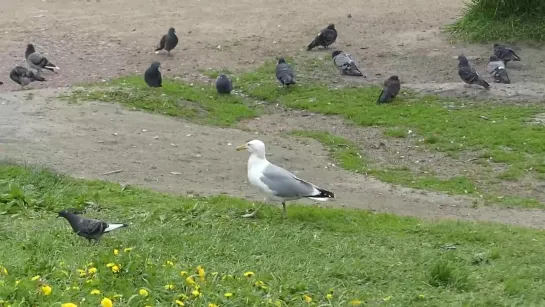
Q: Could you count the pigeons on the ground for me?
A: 13